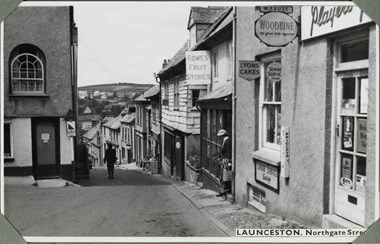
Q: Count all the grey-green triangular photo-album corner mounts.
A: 4